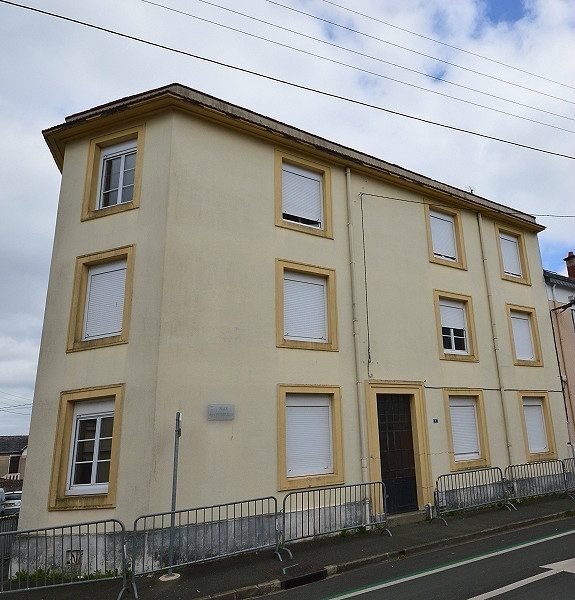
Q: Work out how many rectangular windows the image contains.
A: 12